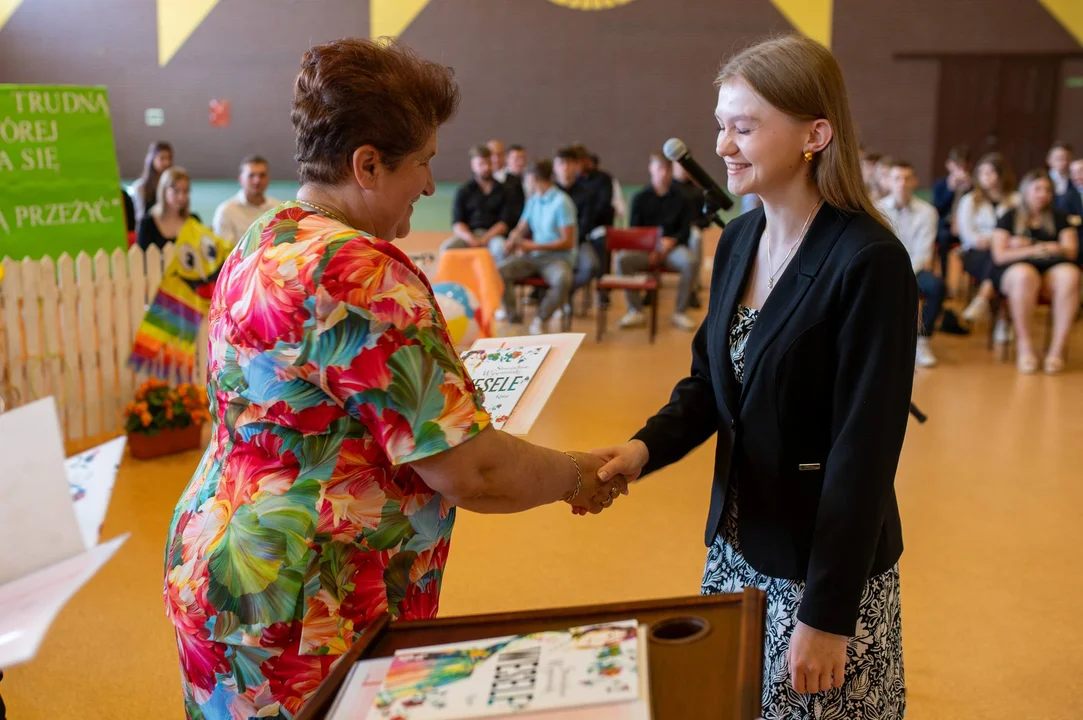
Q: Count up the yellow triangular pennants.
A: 5